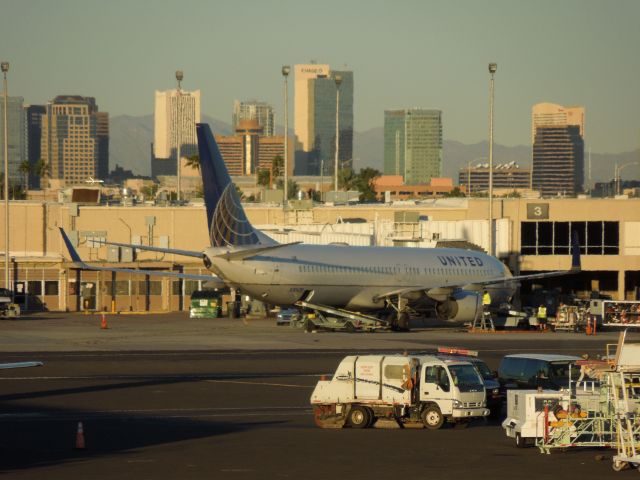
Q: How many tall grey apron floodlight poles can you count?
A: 5